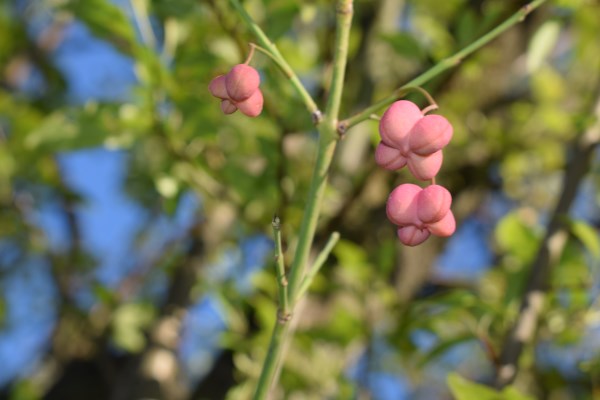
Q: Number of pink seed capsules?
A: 3